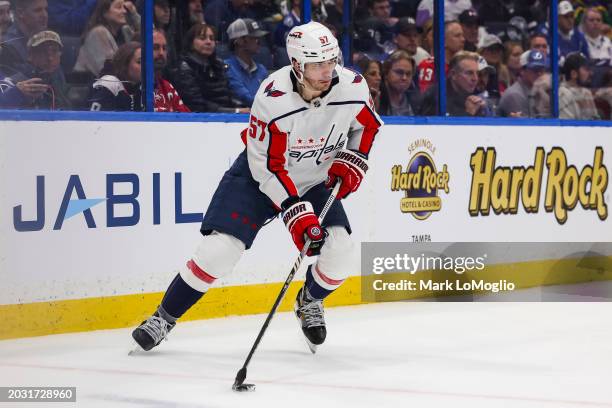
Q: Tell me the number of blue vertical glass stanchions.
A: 5